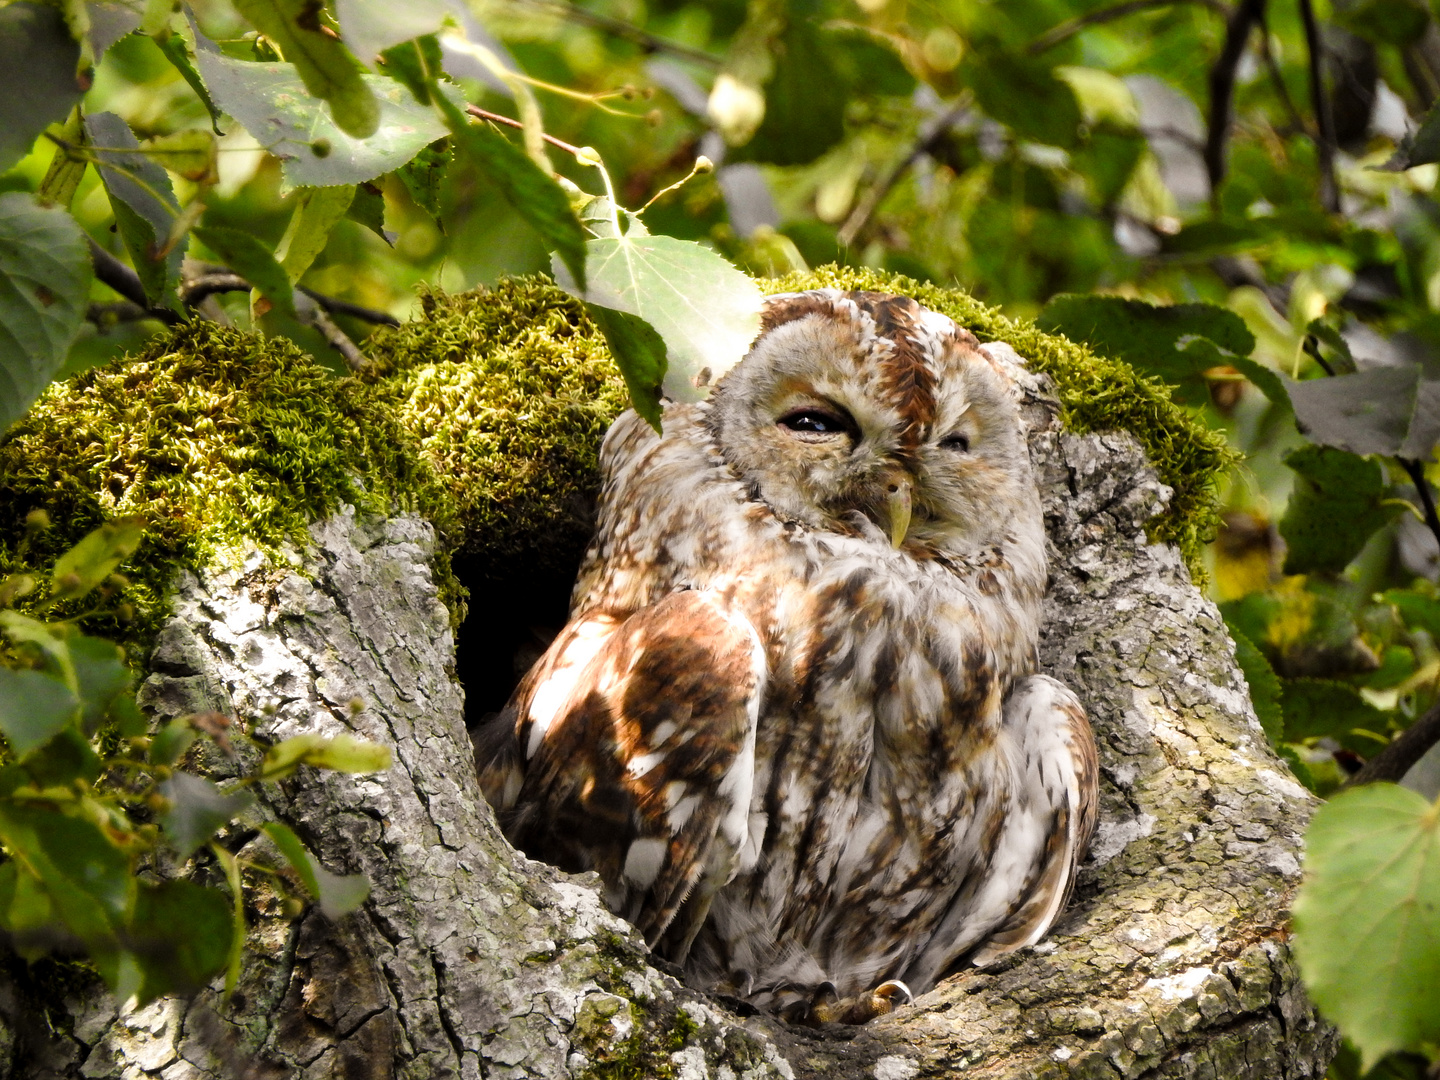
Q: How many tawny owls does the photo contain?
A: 1